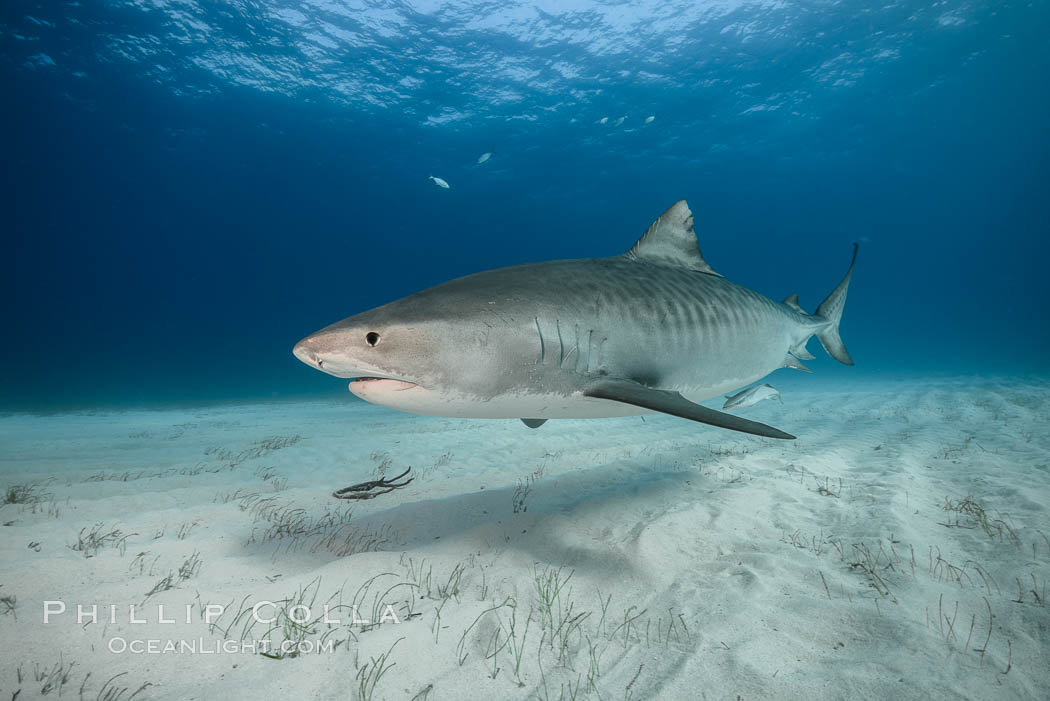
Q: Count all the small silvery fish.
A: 5